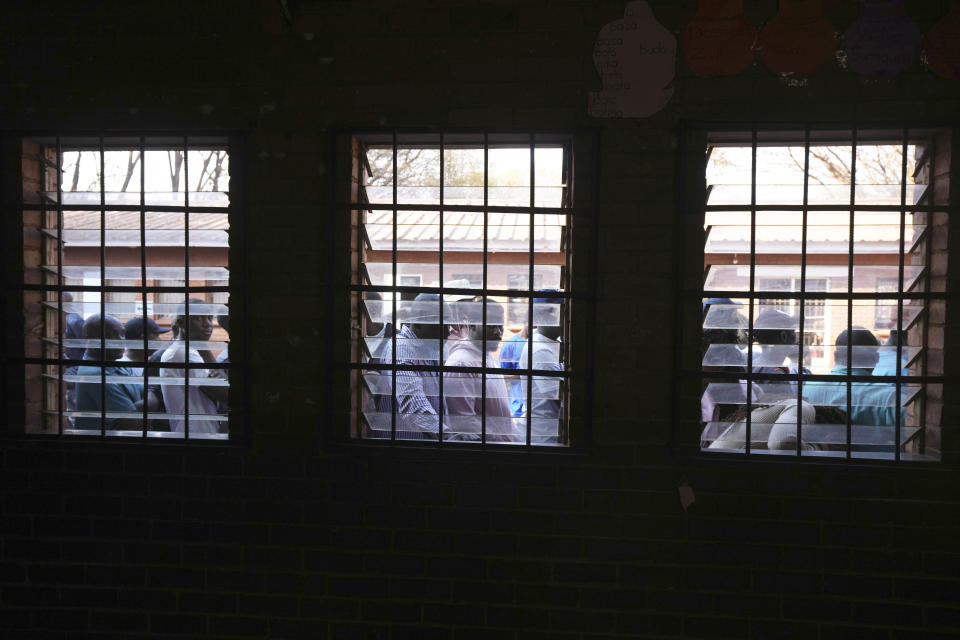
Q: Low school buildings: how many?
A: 1